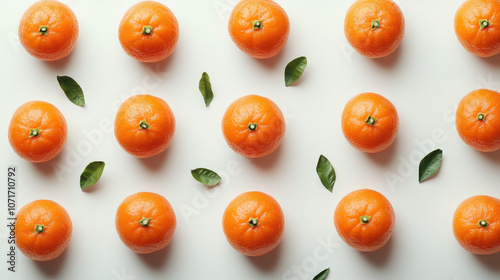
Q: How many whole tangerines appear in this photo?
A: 15